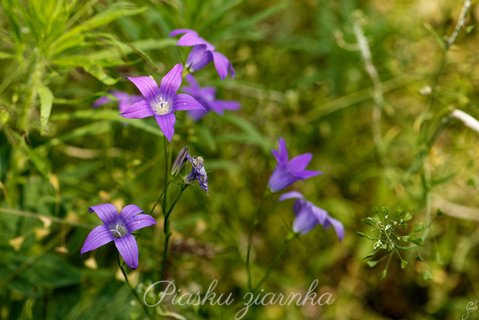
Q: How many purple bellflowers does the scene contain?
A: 7